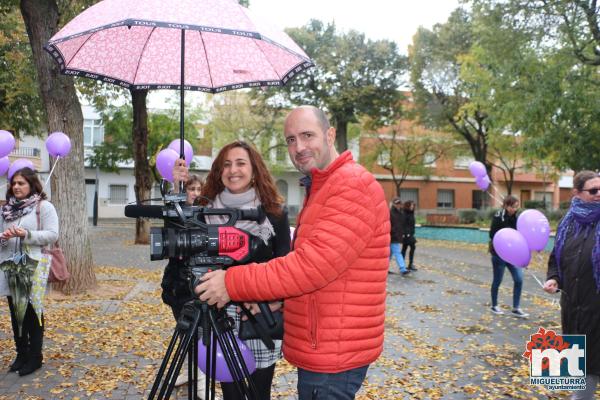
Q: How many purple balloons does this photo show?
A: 11